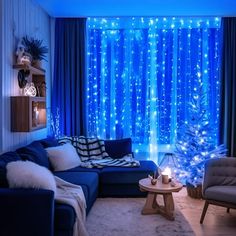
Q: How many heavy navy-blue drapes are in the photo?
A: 2